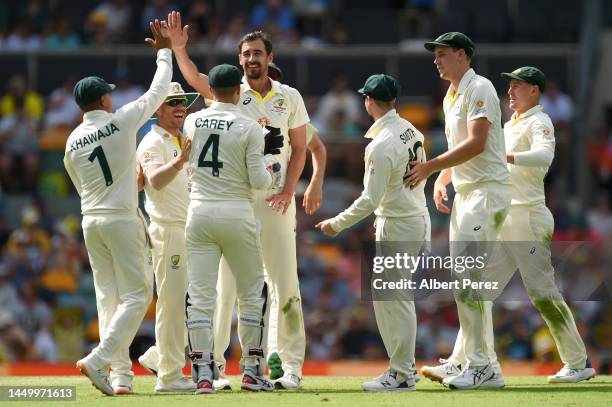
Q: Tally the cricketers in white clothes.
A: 8